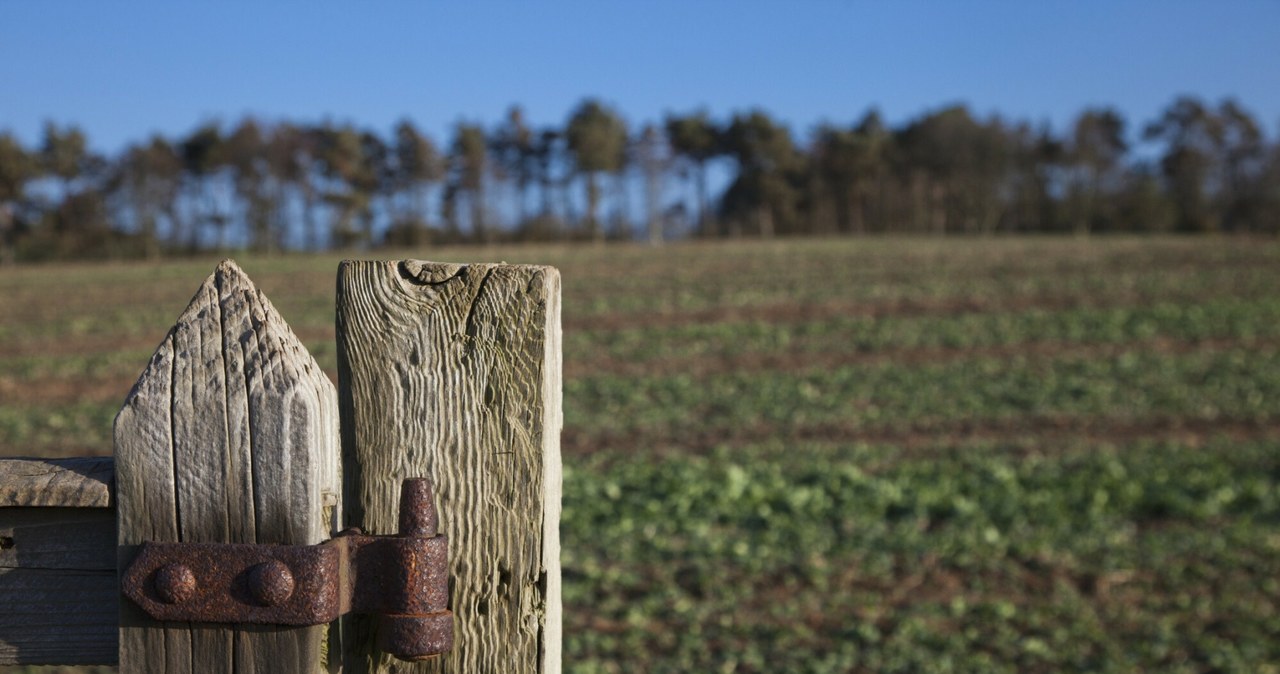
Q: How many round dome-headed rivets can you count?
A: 2